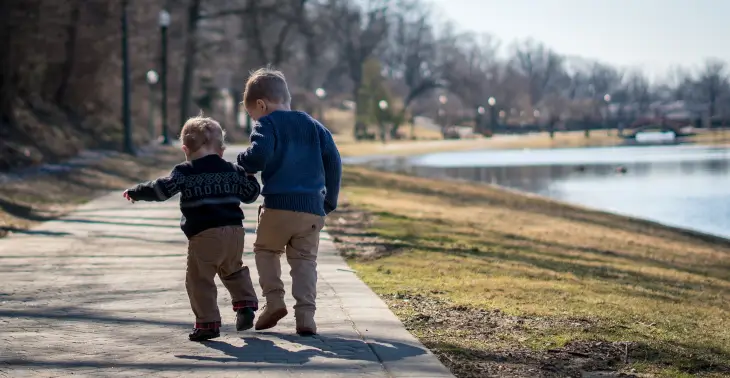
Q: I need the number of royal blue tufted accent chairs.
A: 0